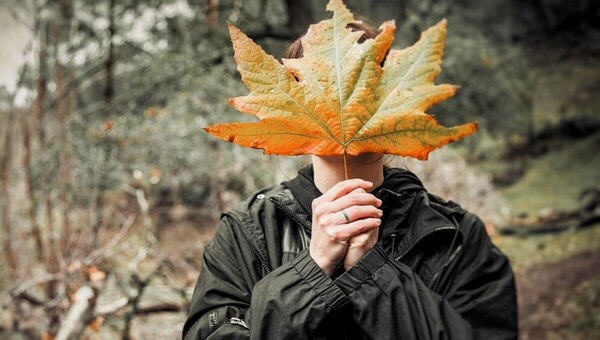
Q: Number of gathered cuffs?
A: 2